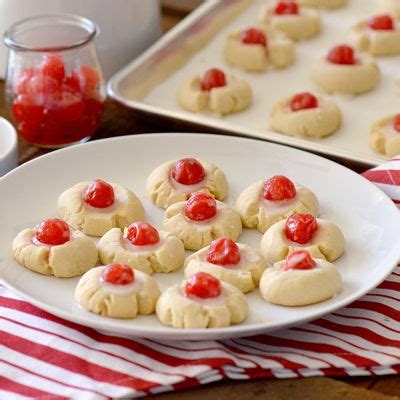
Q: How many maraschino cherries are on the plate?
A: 11